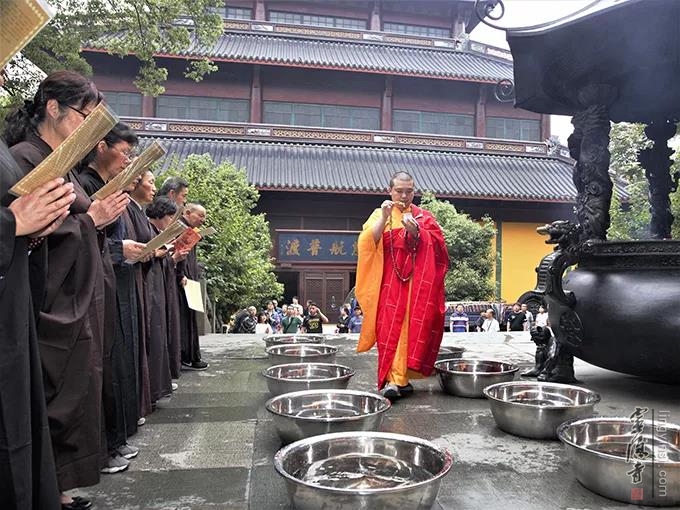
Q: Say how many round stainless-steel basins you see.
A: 9